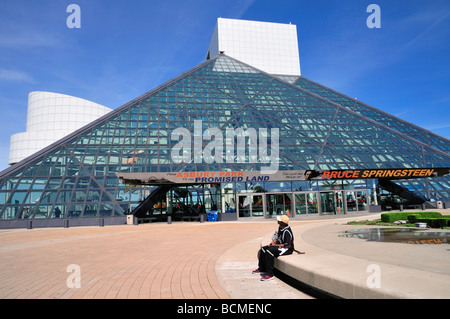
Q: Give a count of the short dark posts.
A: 9